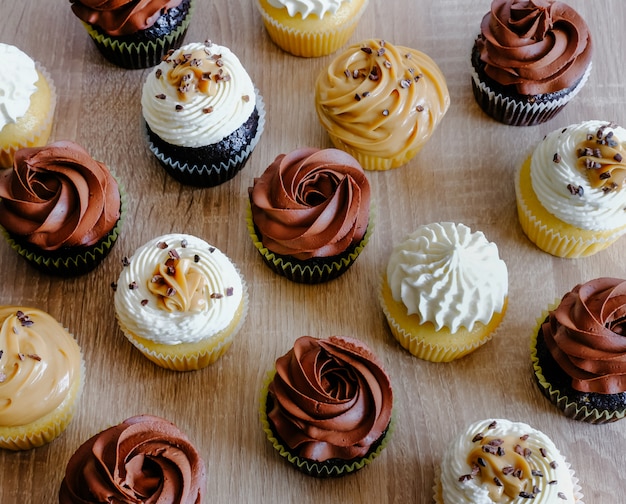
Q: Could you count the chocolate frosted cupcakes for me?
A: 7